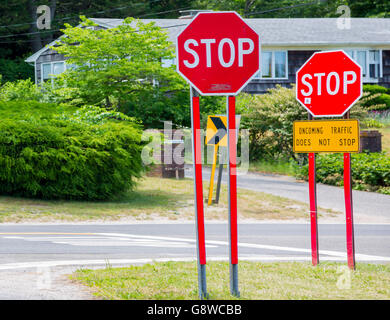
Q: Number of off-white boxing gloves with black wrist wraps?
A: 0